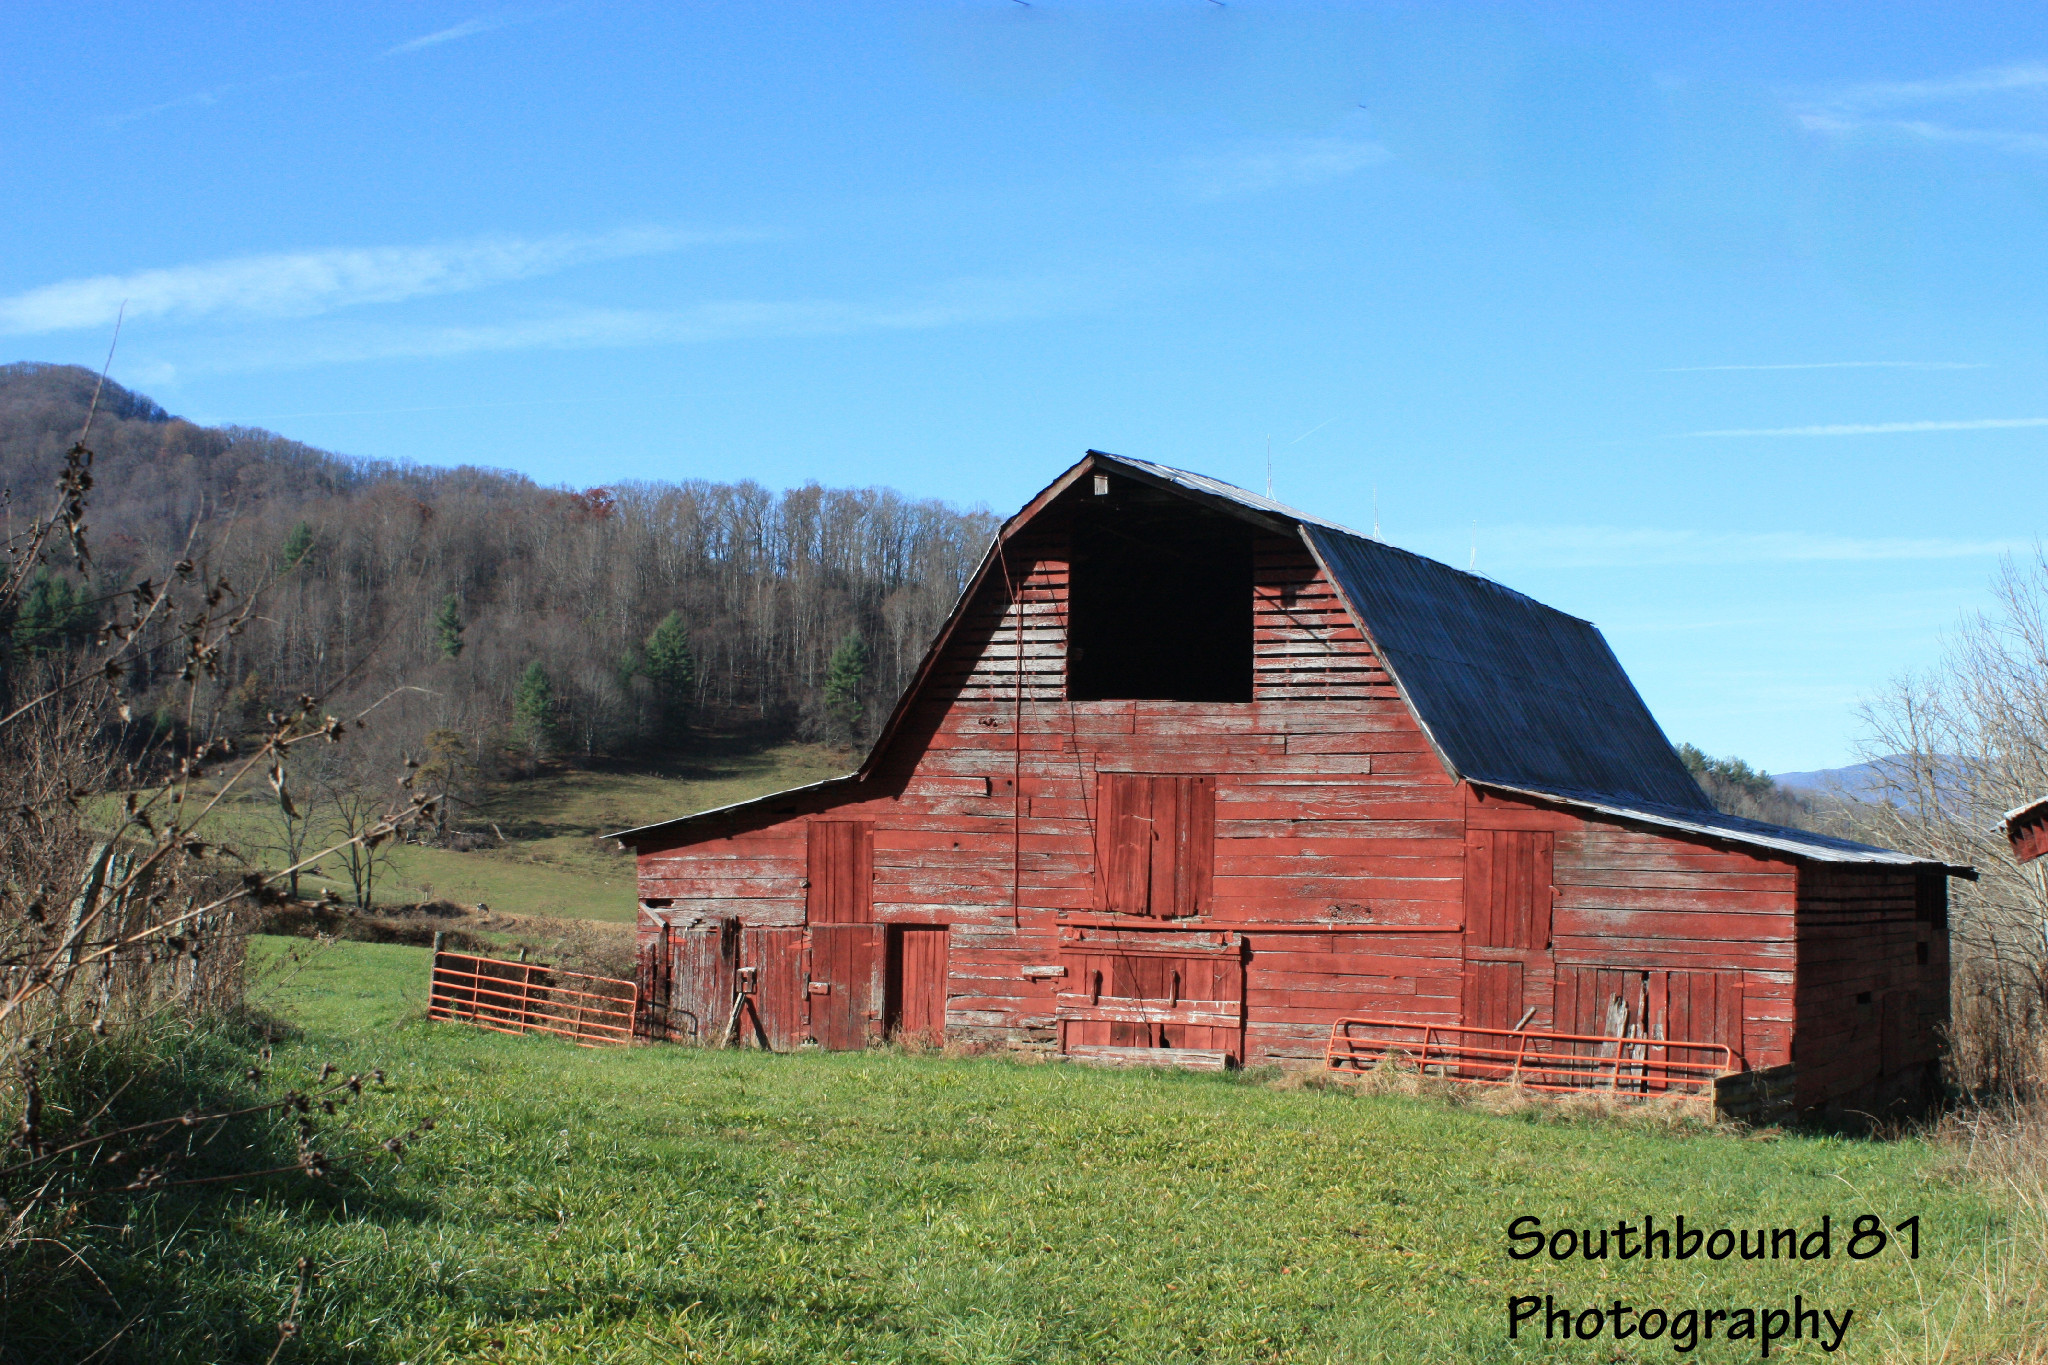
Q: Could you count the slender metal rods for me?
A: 3